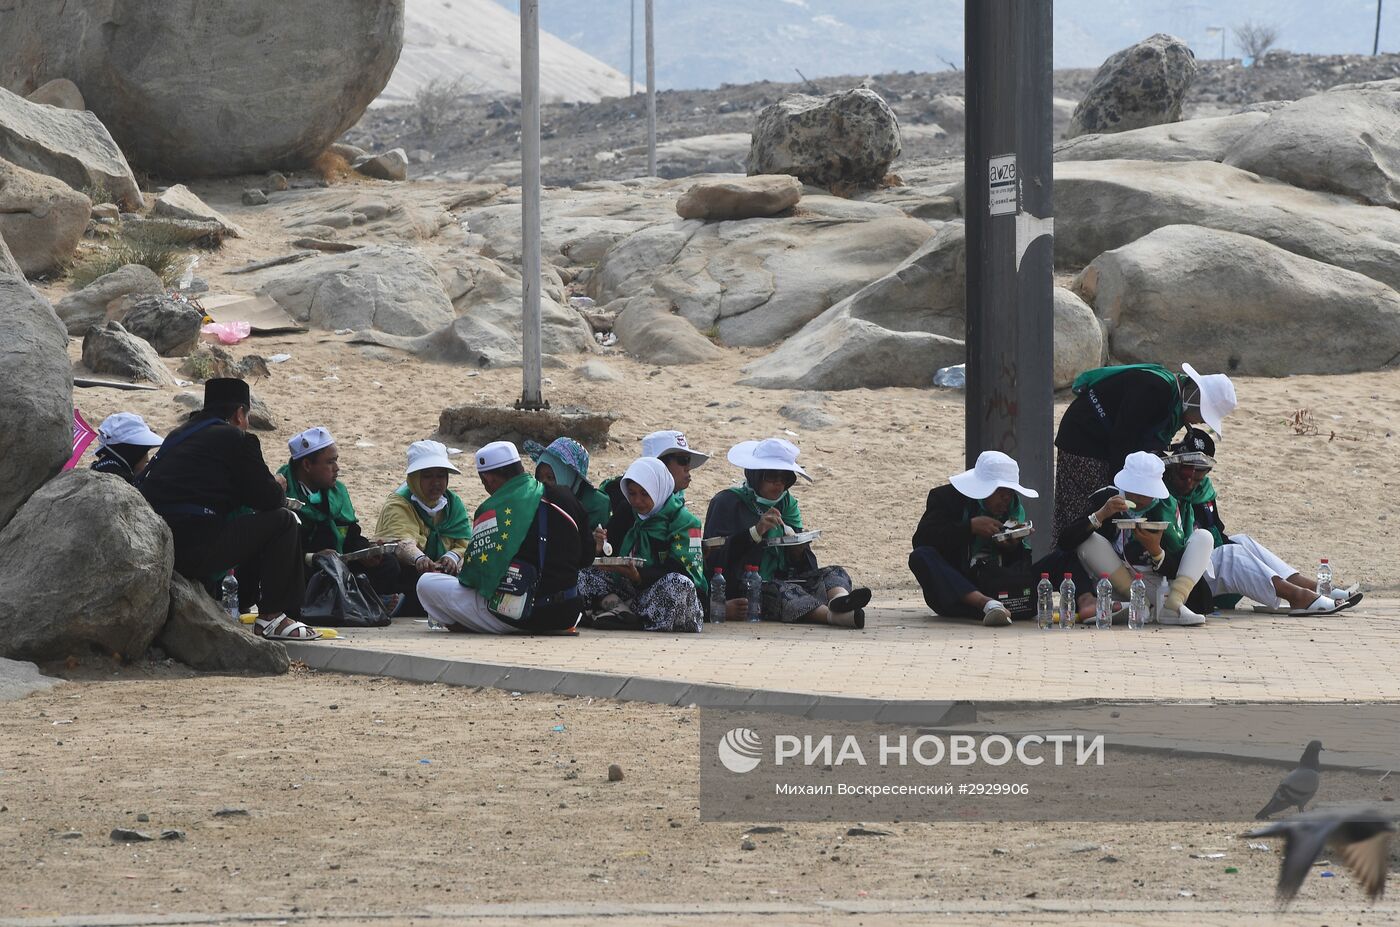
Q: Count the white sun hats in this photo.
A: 7